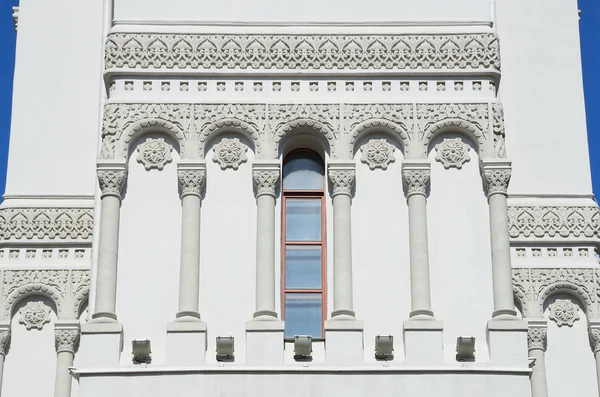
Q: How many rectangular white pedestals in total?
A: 6